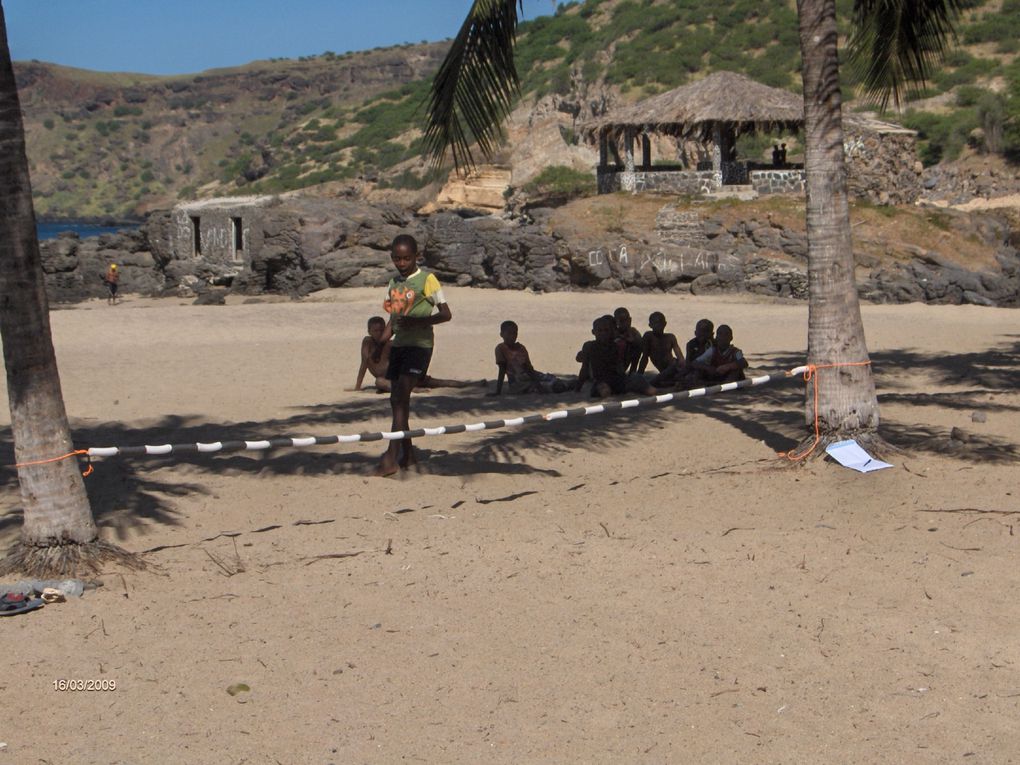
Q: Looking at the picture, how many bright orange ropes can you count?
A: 2